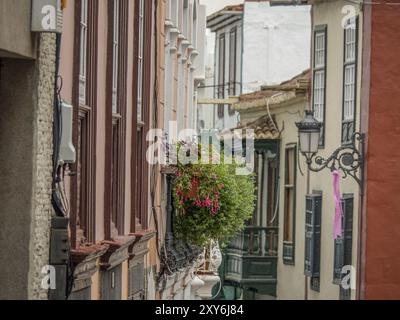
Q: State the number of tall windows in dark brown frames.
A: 3